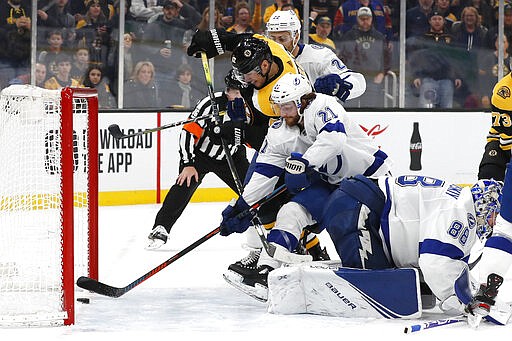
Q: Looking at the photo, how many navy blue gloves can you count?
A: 4